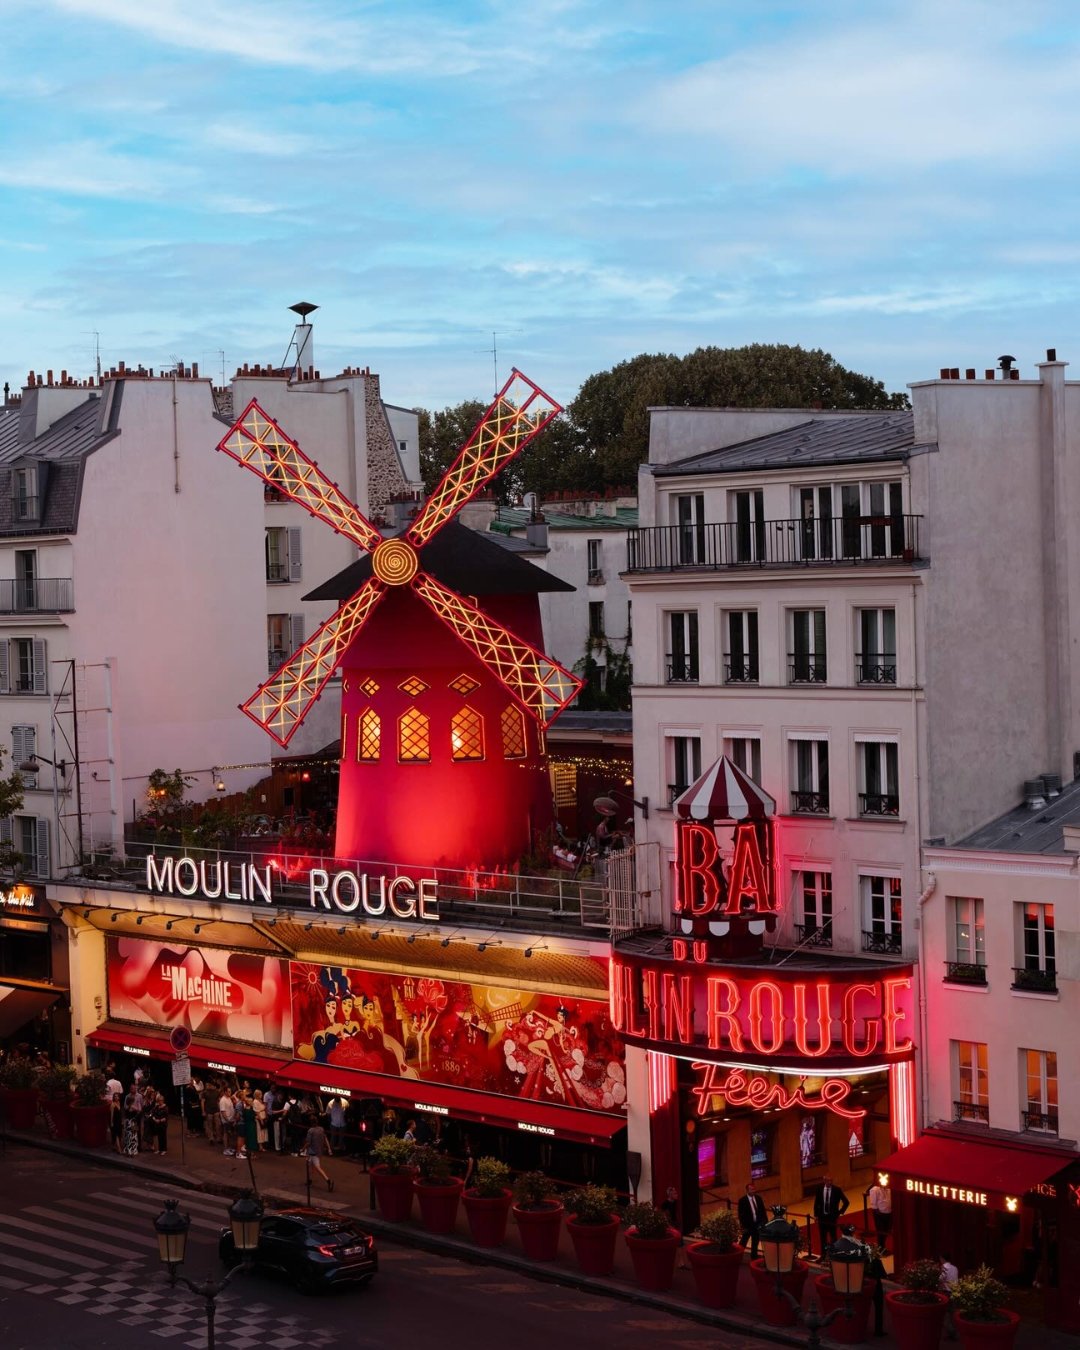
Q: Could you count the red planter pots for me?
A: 14